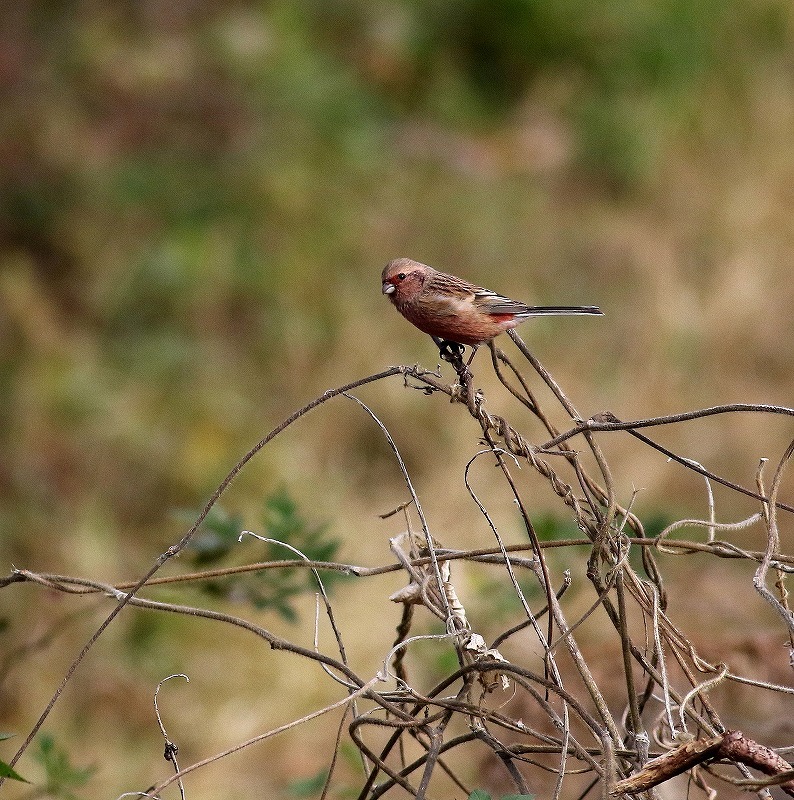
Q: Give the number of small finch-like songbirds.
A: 1